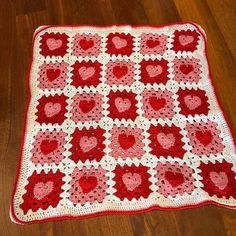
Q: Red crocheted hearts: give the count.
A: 12